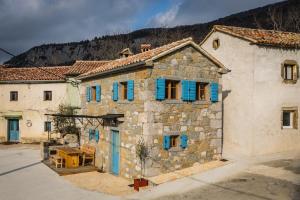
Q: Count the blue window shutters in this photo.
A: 12